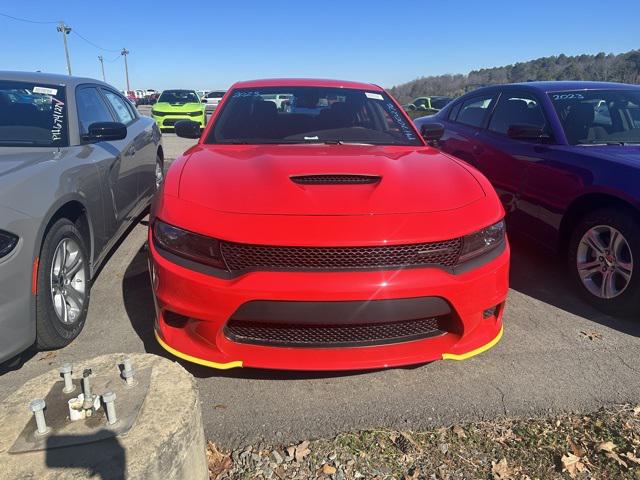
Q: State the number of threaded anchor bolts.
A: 4